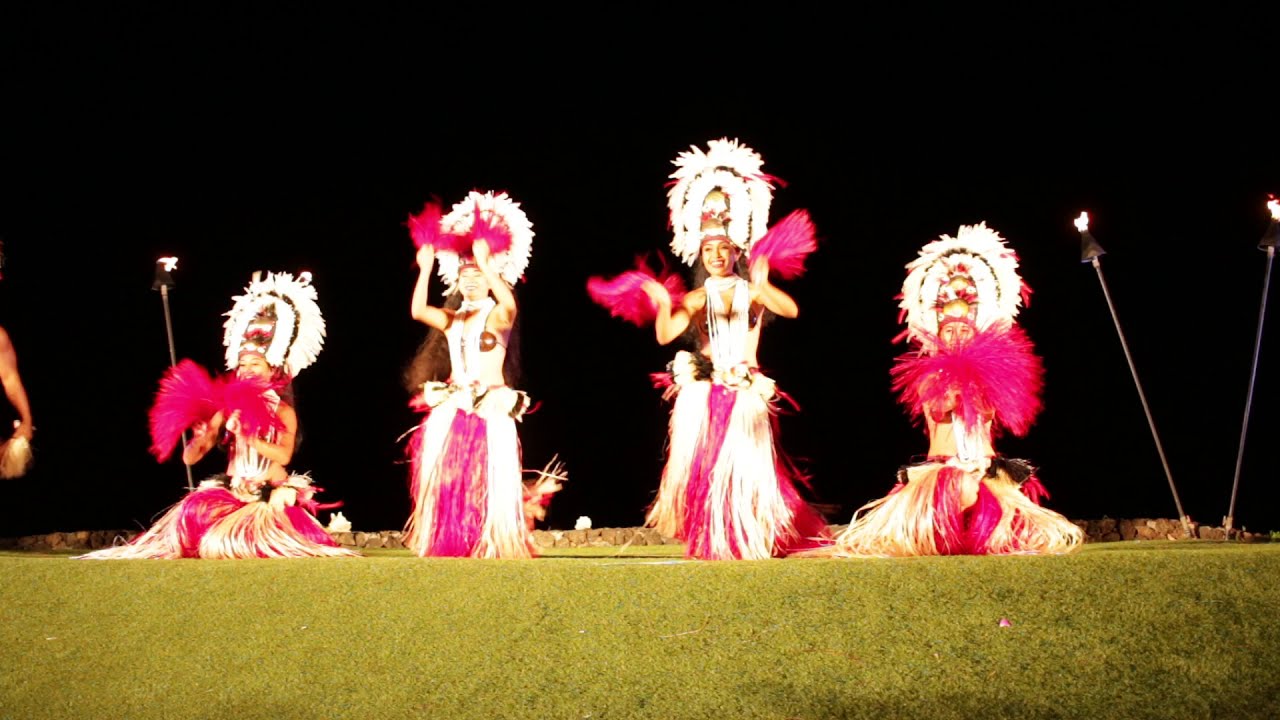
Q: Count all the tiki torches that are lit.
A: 3